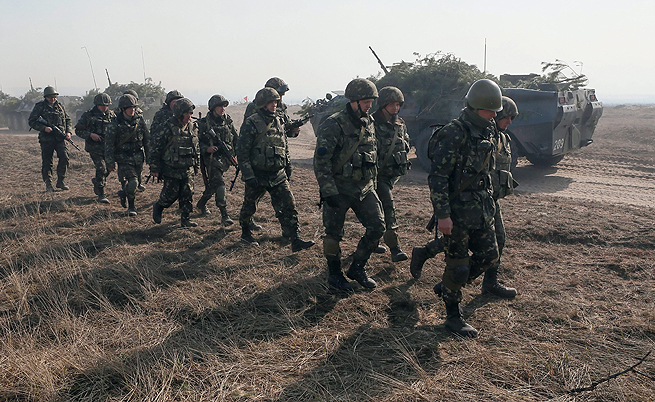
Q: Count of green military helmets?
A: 13